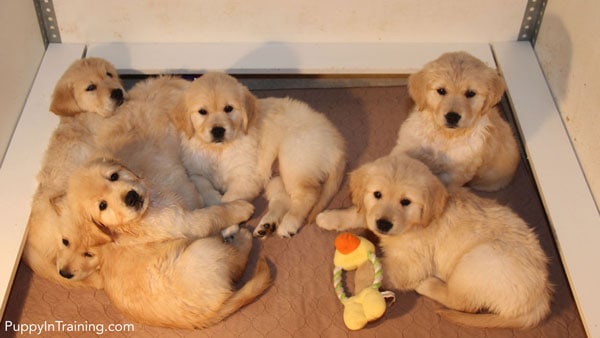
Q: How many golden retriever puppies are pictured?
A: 6